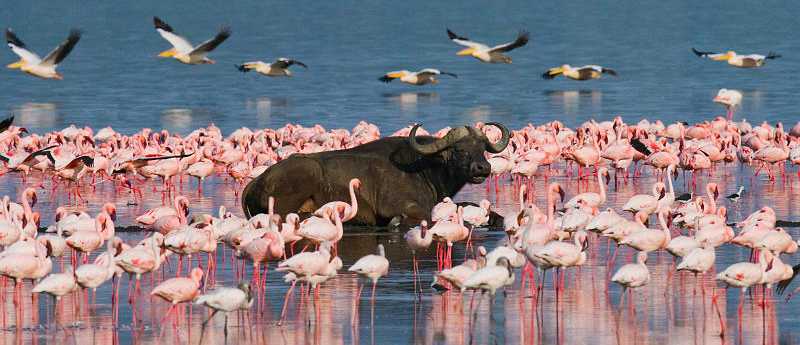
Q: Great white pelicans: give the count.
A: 7